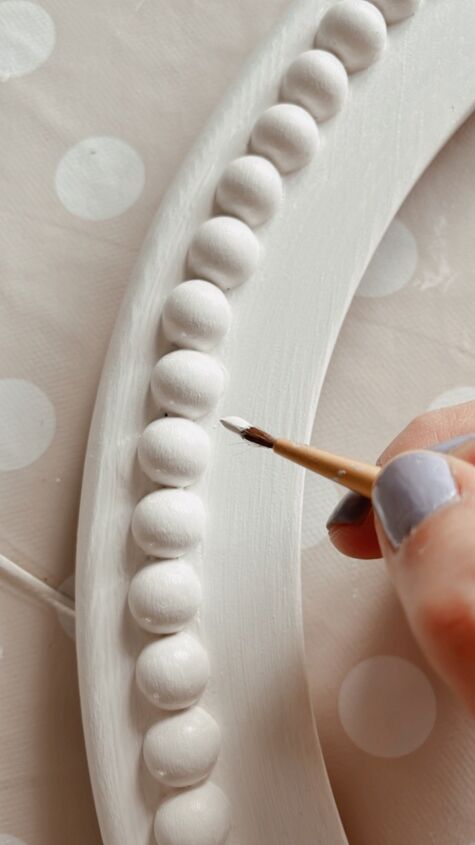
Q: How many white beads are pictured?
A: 14